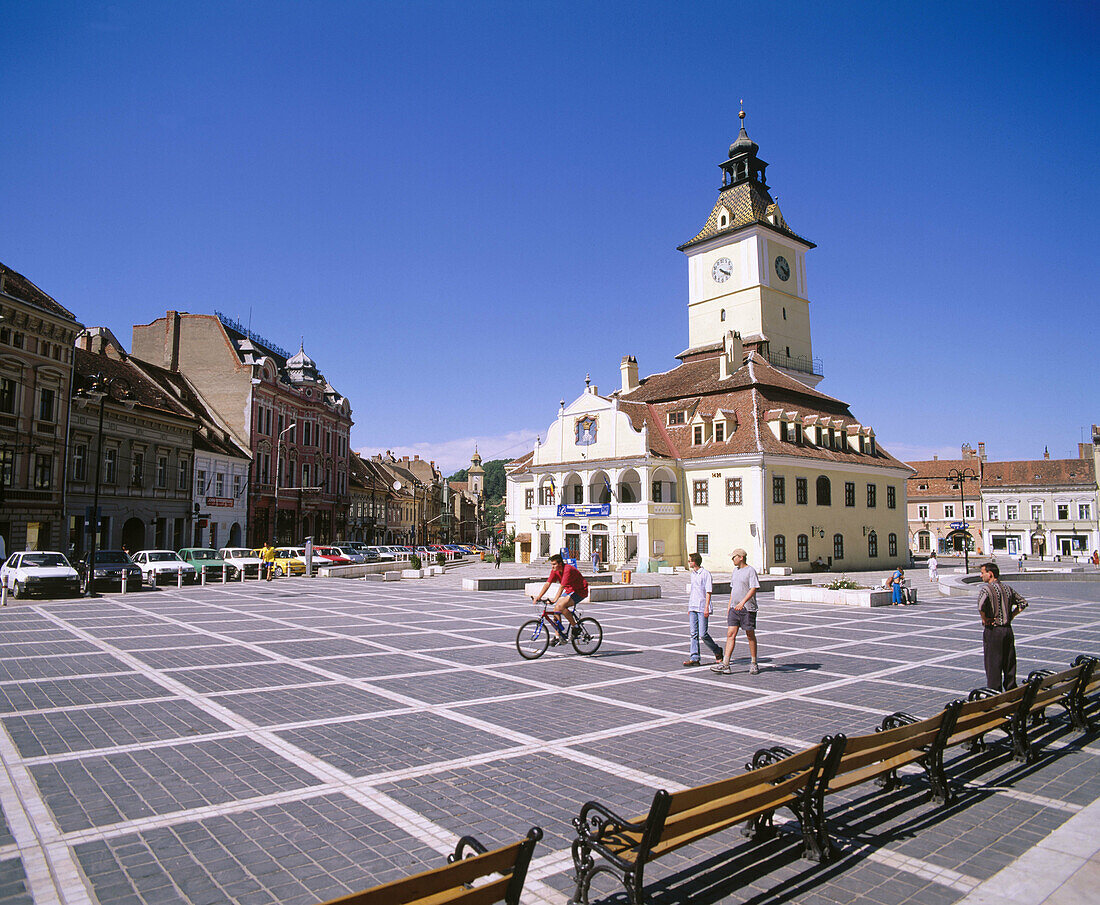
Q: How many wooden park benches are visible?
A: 6